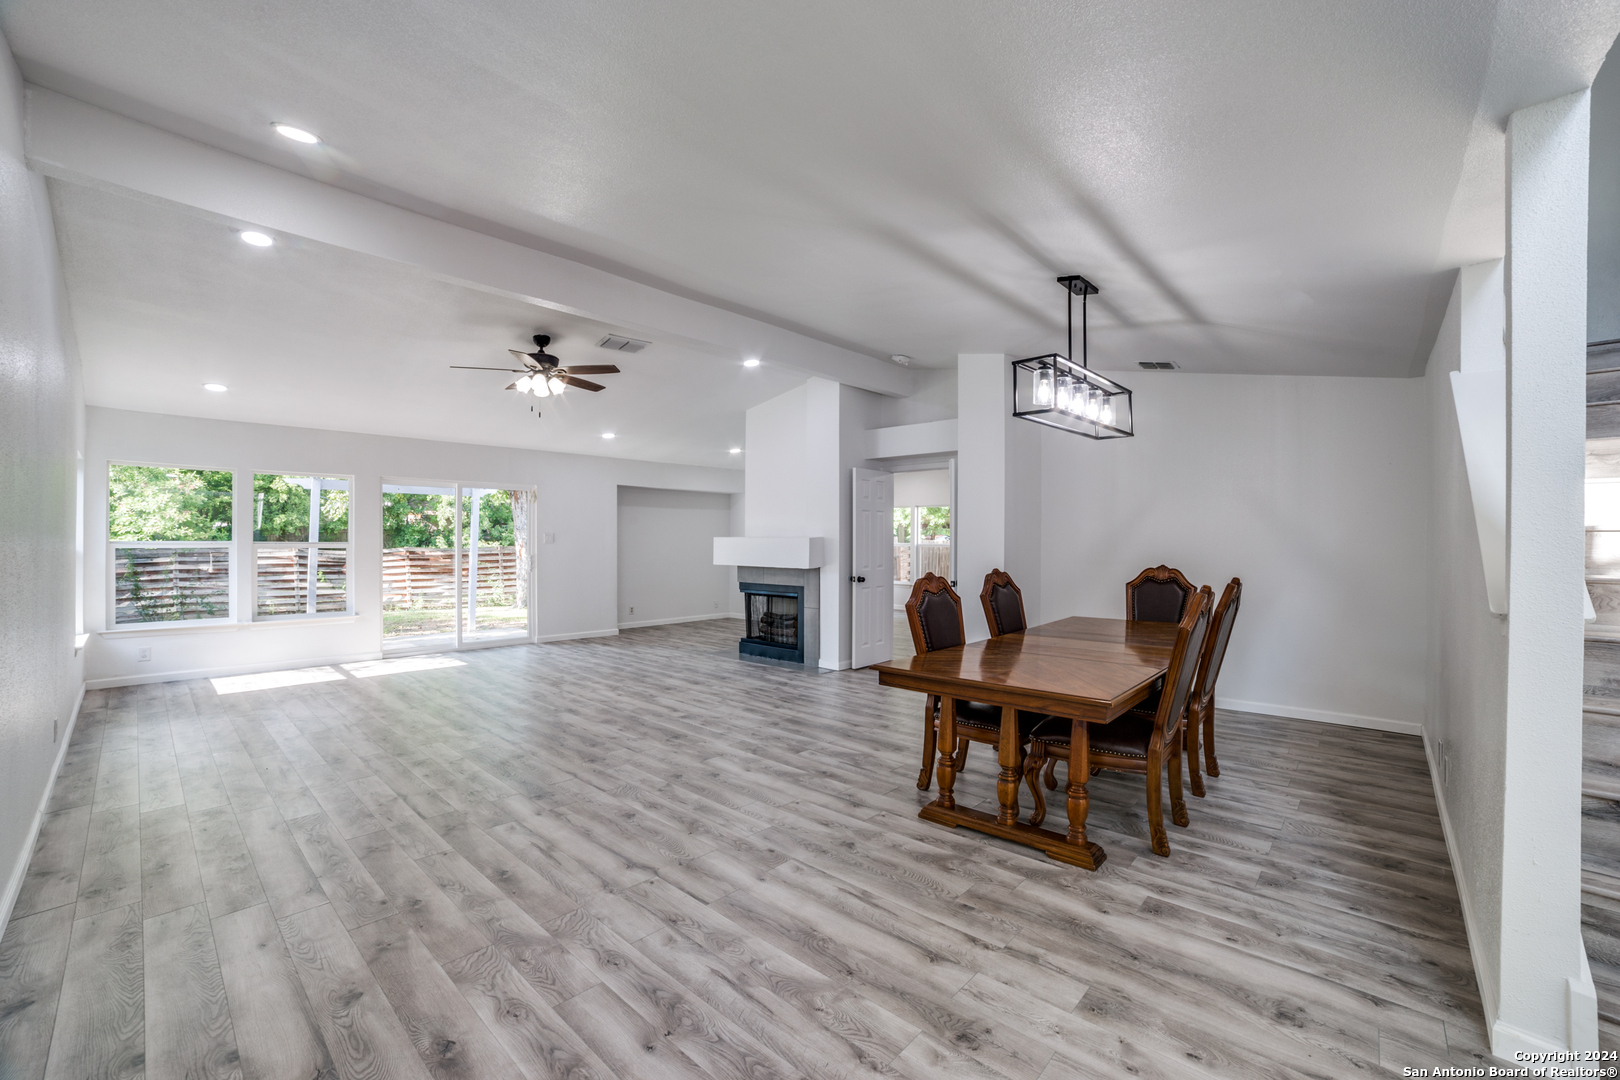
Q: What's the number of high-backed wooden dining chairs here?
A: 5